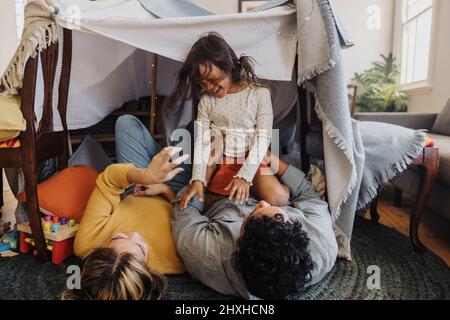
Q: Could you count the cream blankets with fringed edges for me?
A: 1